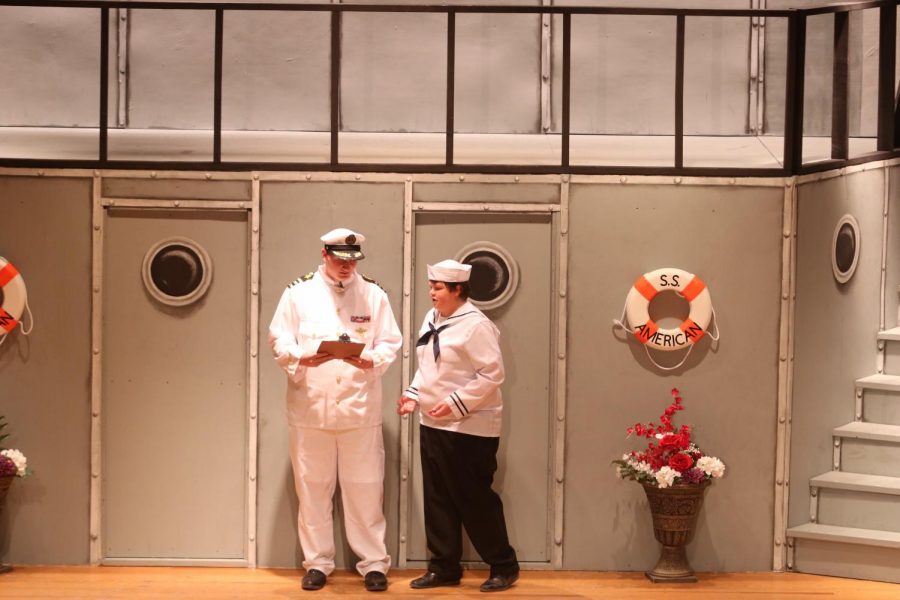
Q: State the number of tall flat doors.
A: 2